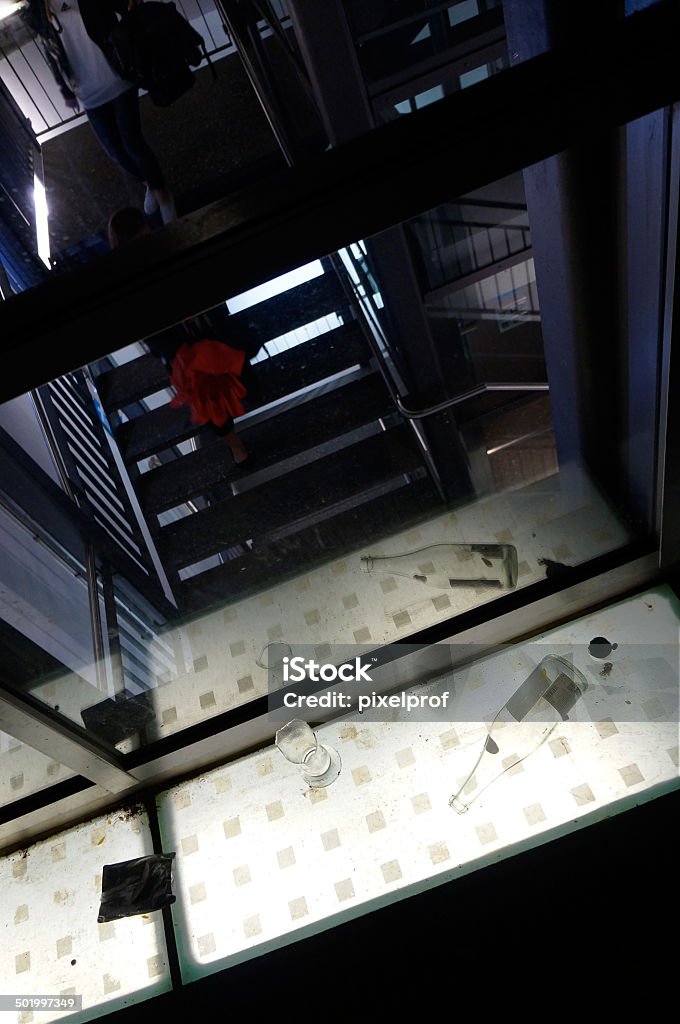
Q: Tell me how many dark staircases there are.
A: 1